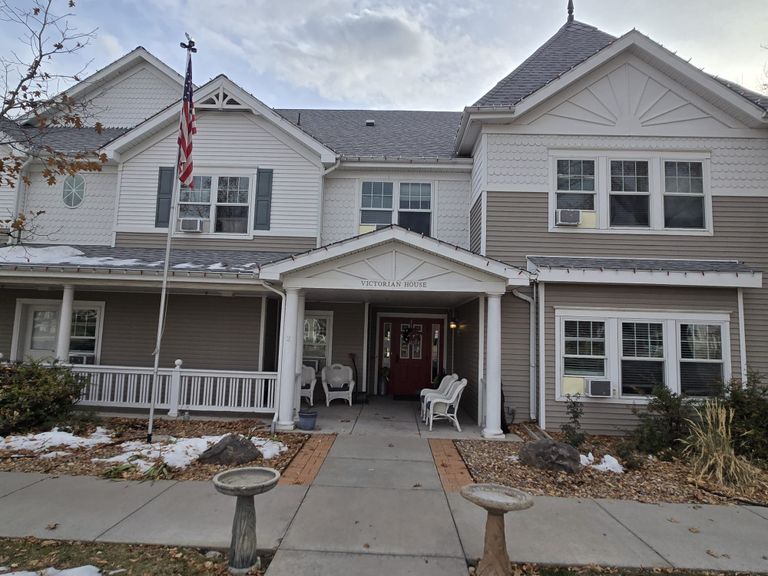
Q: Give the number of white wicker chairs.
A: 4